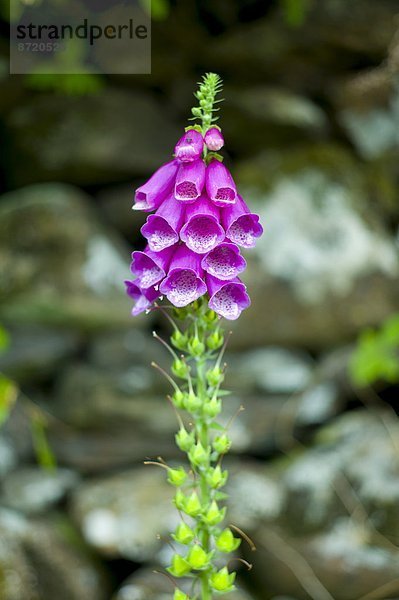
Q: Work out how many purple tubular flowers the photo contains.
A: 13